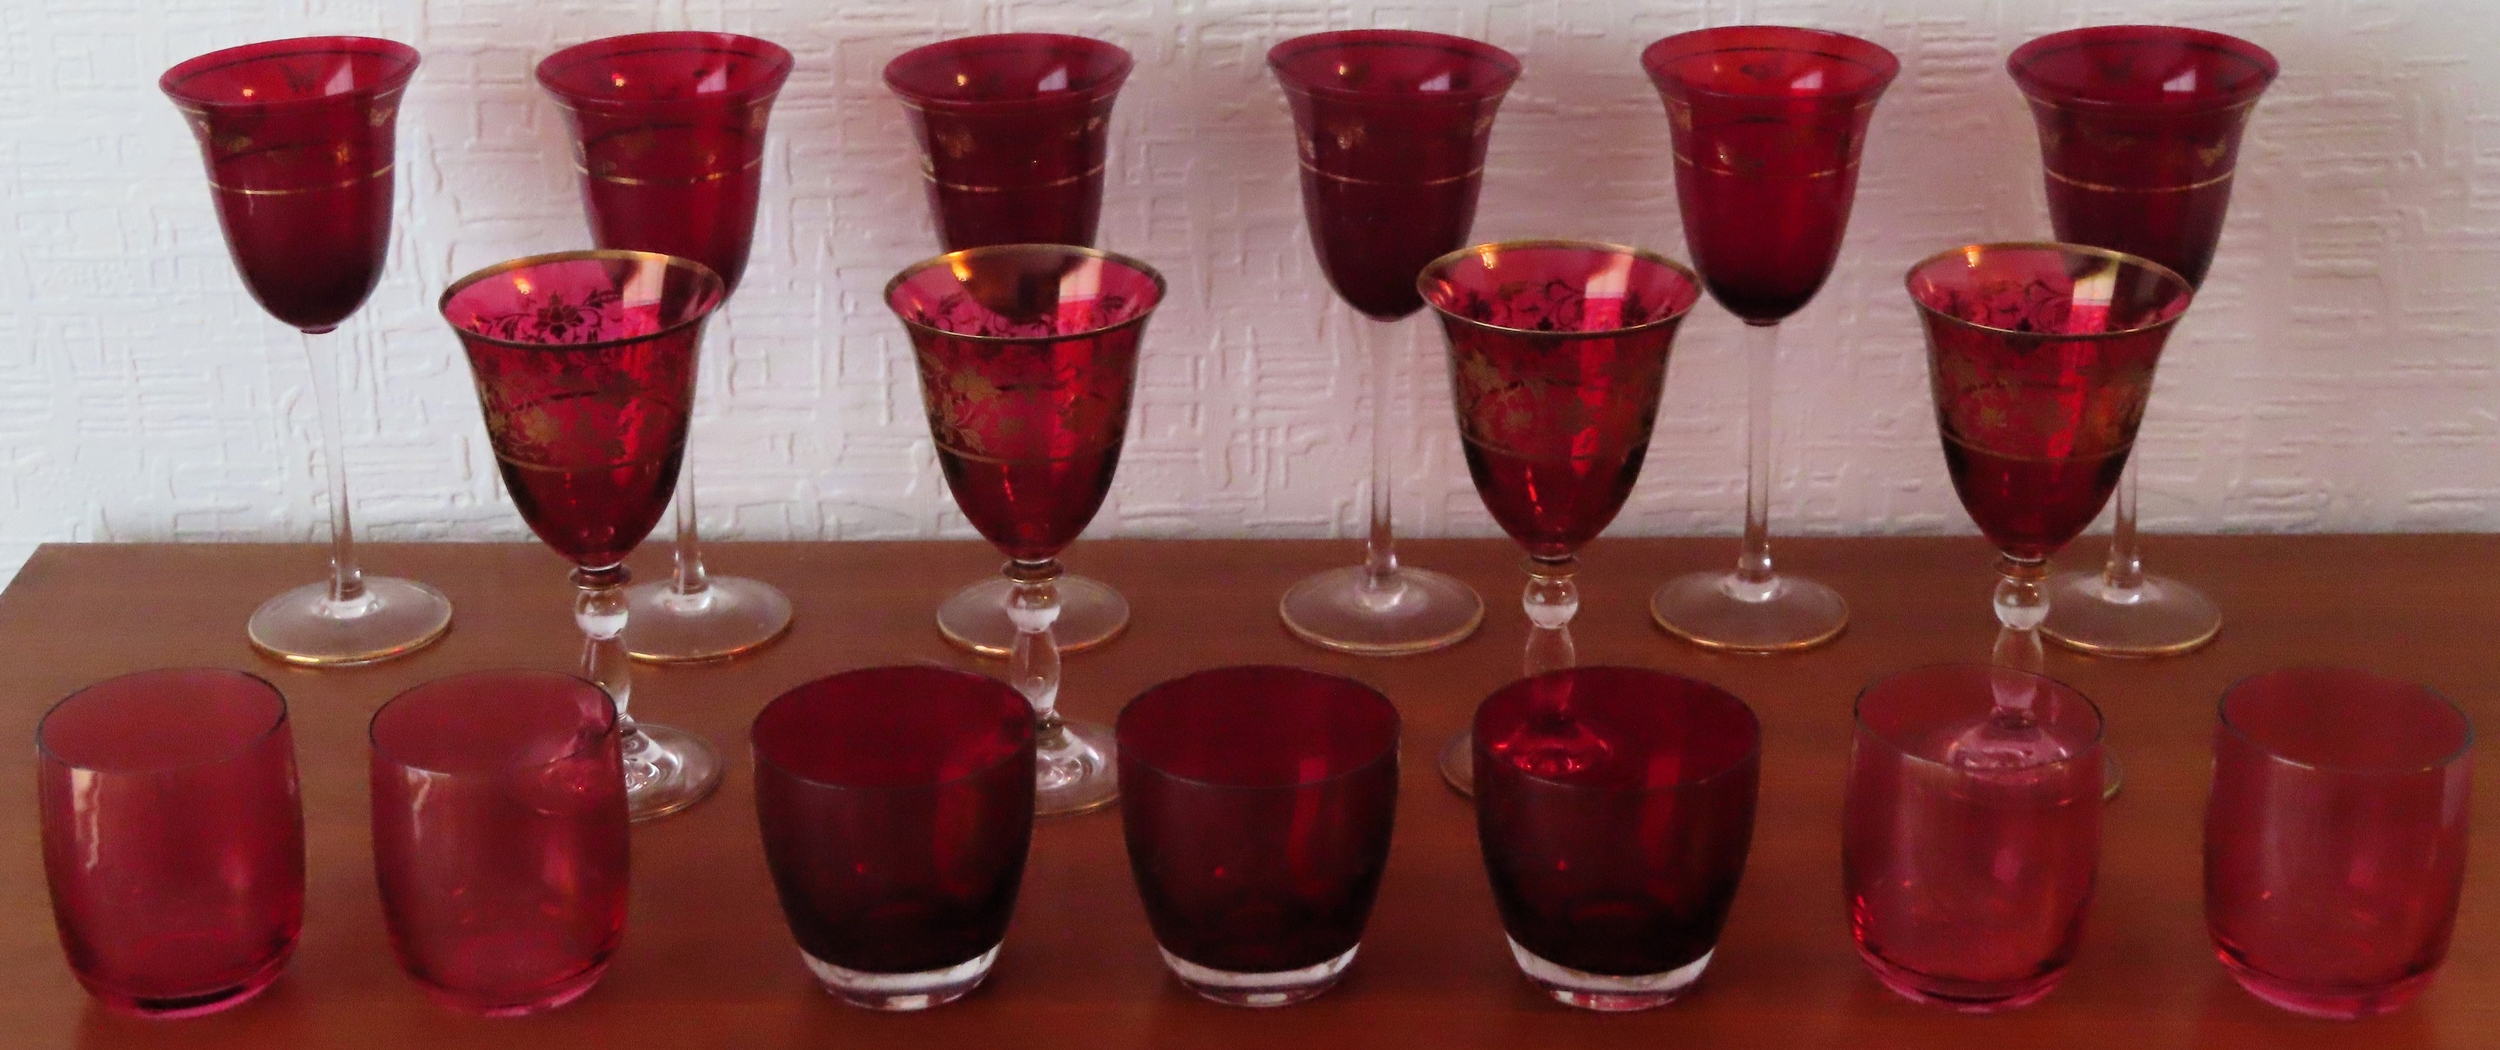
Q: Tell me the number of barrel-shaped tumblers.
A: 4